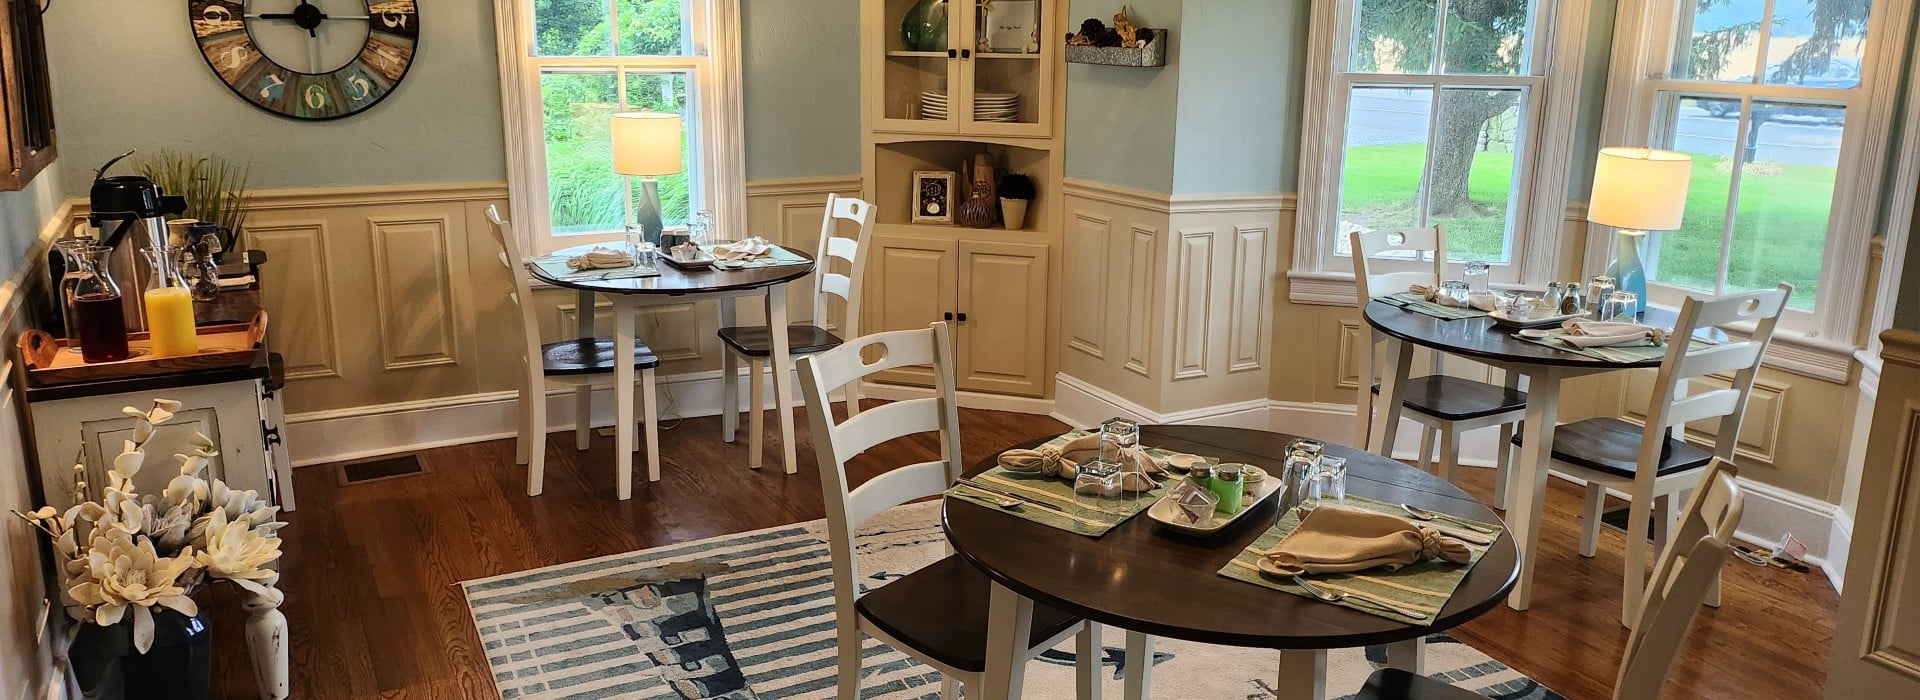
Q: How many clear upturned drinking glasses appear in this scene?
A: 12